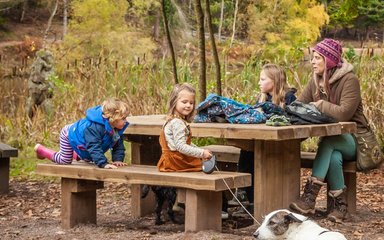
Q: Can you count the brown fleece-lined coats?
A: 1